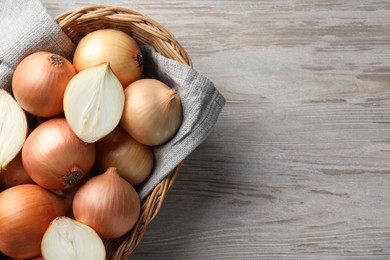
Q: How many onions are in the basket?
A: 11